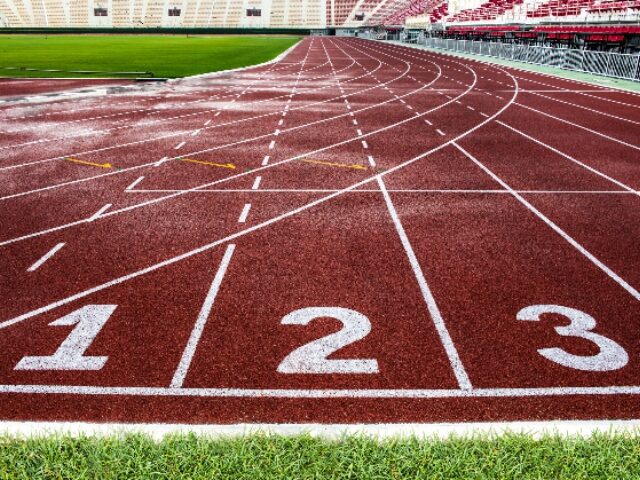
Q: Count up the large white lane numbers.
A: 3